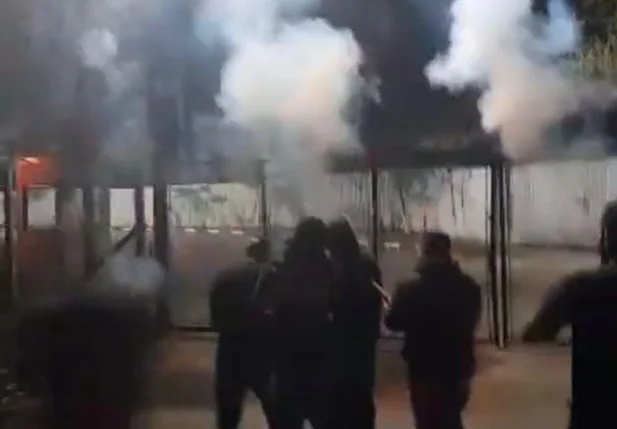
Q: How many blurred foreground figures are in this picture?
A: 6